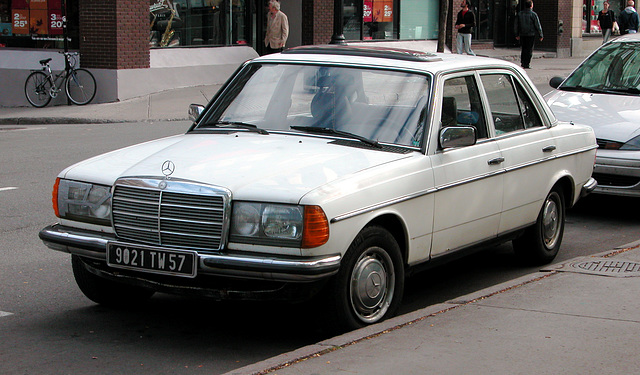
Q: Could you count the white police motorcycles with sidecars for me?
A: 0